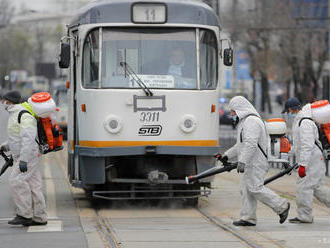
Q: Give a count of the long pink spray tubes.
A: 0